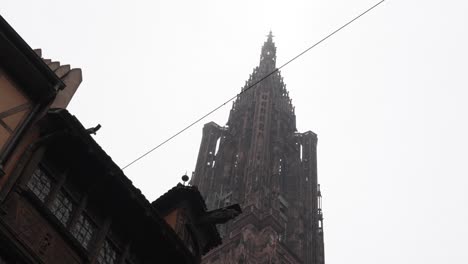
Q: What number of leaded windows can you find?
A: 4